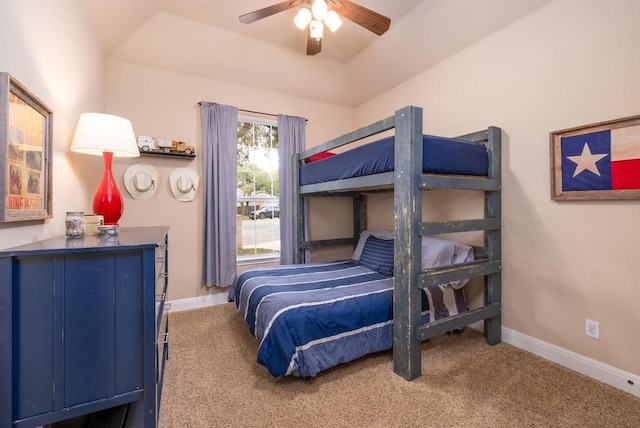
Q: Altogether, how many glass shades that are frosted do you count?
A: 4